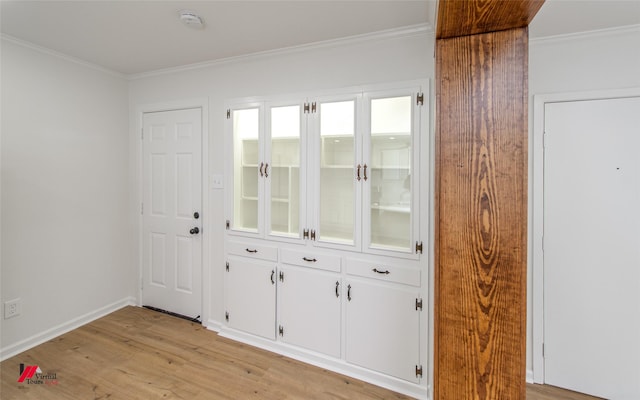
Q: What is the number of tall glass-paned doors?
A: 4